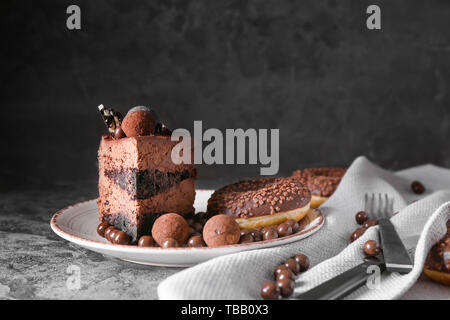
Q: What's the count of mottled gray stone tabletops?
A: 1